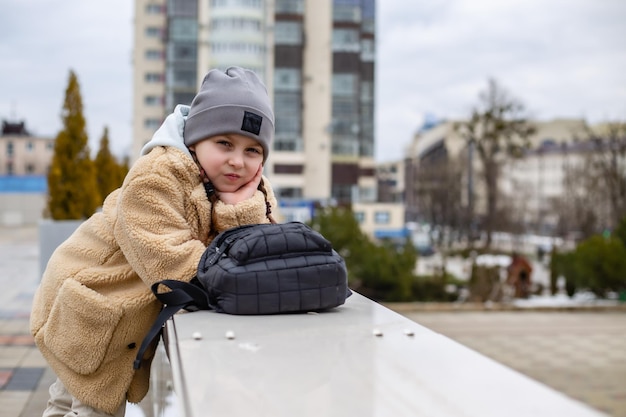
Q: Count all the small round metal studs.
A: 4